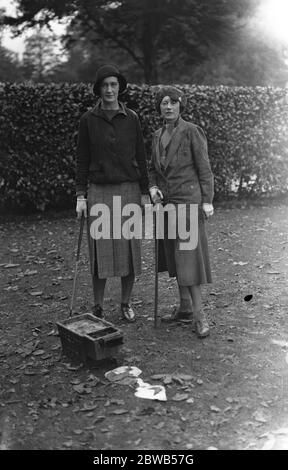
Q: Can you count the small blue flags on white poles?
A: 0